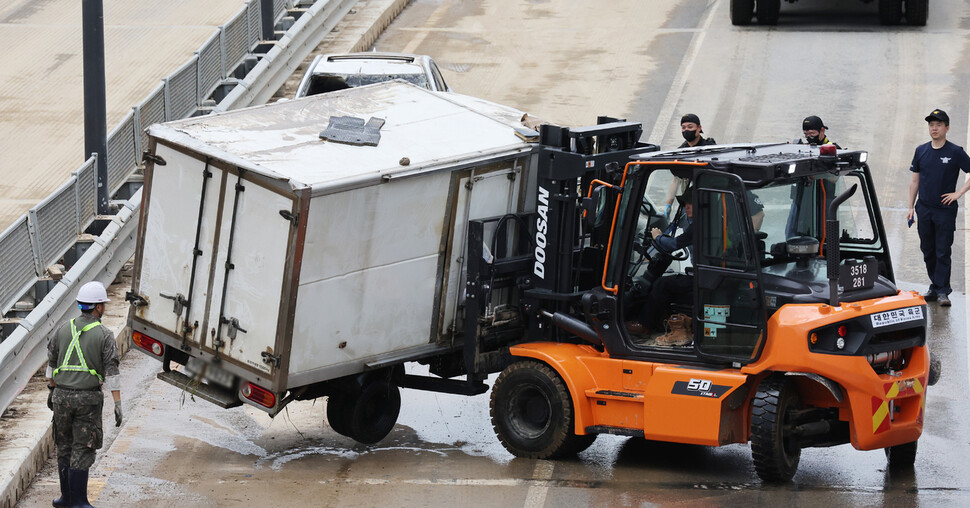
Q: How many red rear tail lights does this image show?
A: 3